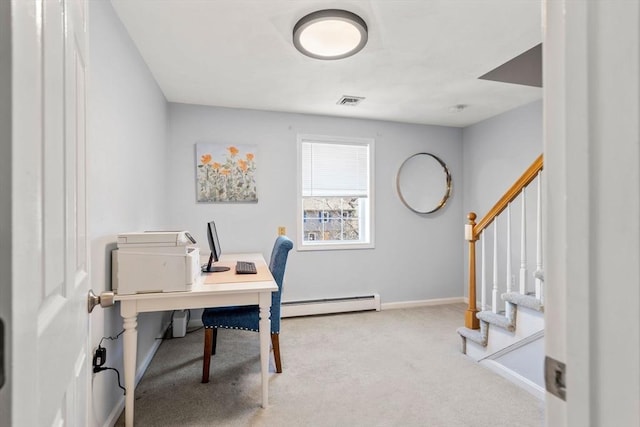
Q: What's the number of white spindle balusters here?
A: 5